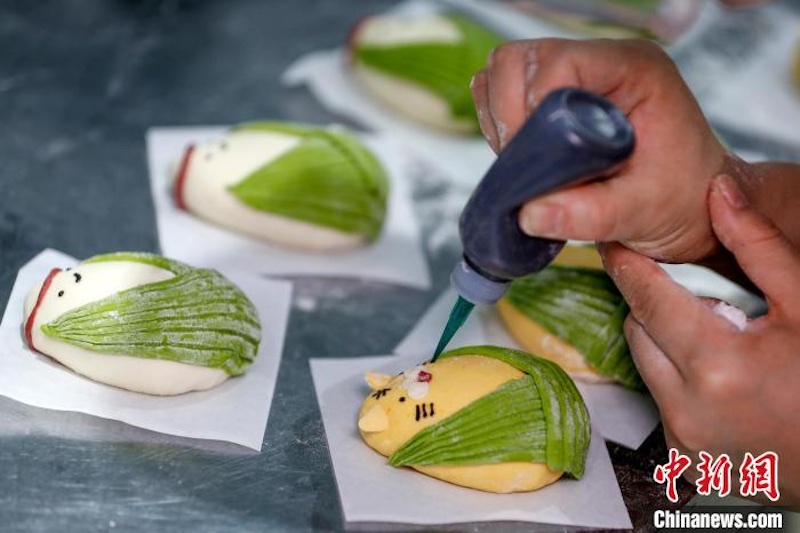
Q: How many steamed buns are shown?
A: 5